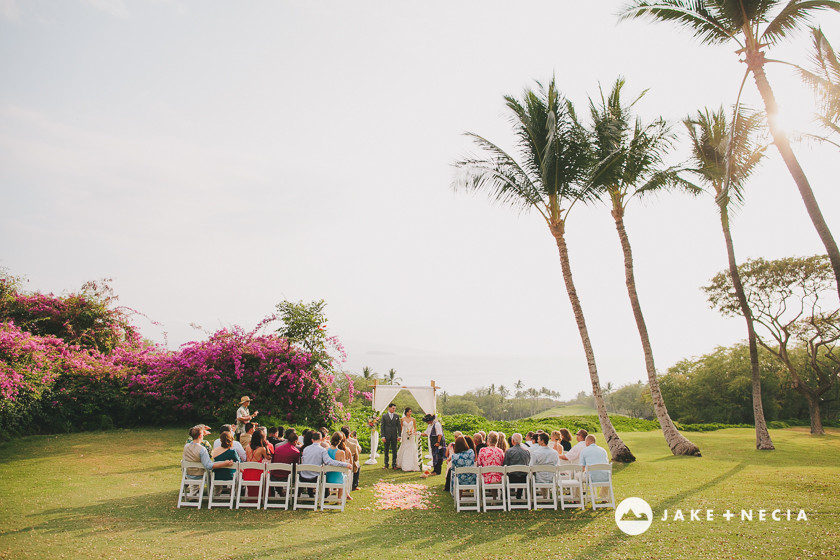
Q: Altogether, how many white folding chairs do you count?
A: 12